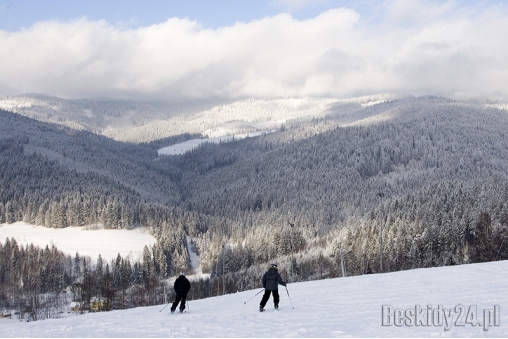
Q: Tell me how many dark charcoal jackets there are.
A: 1